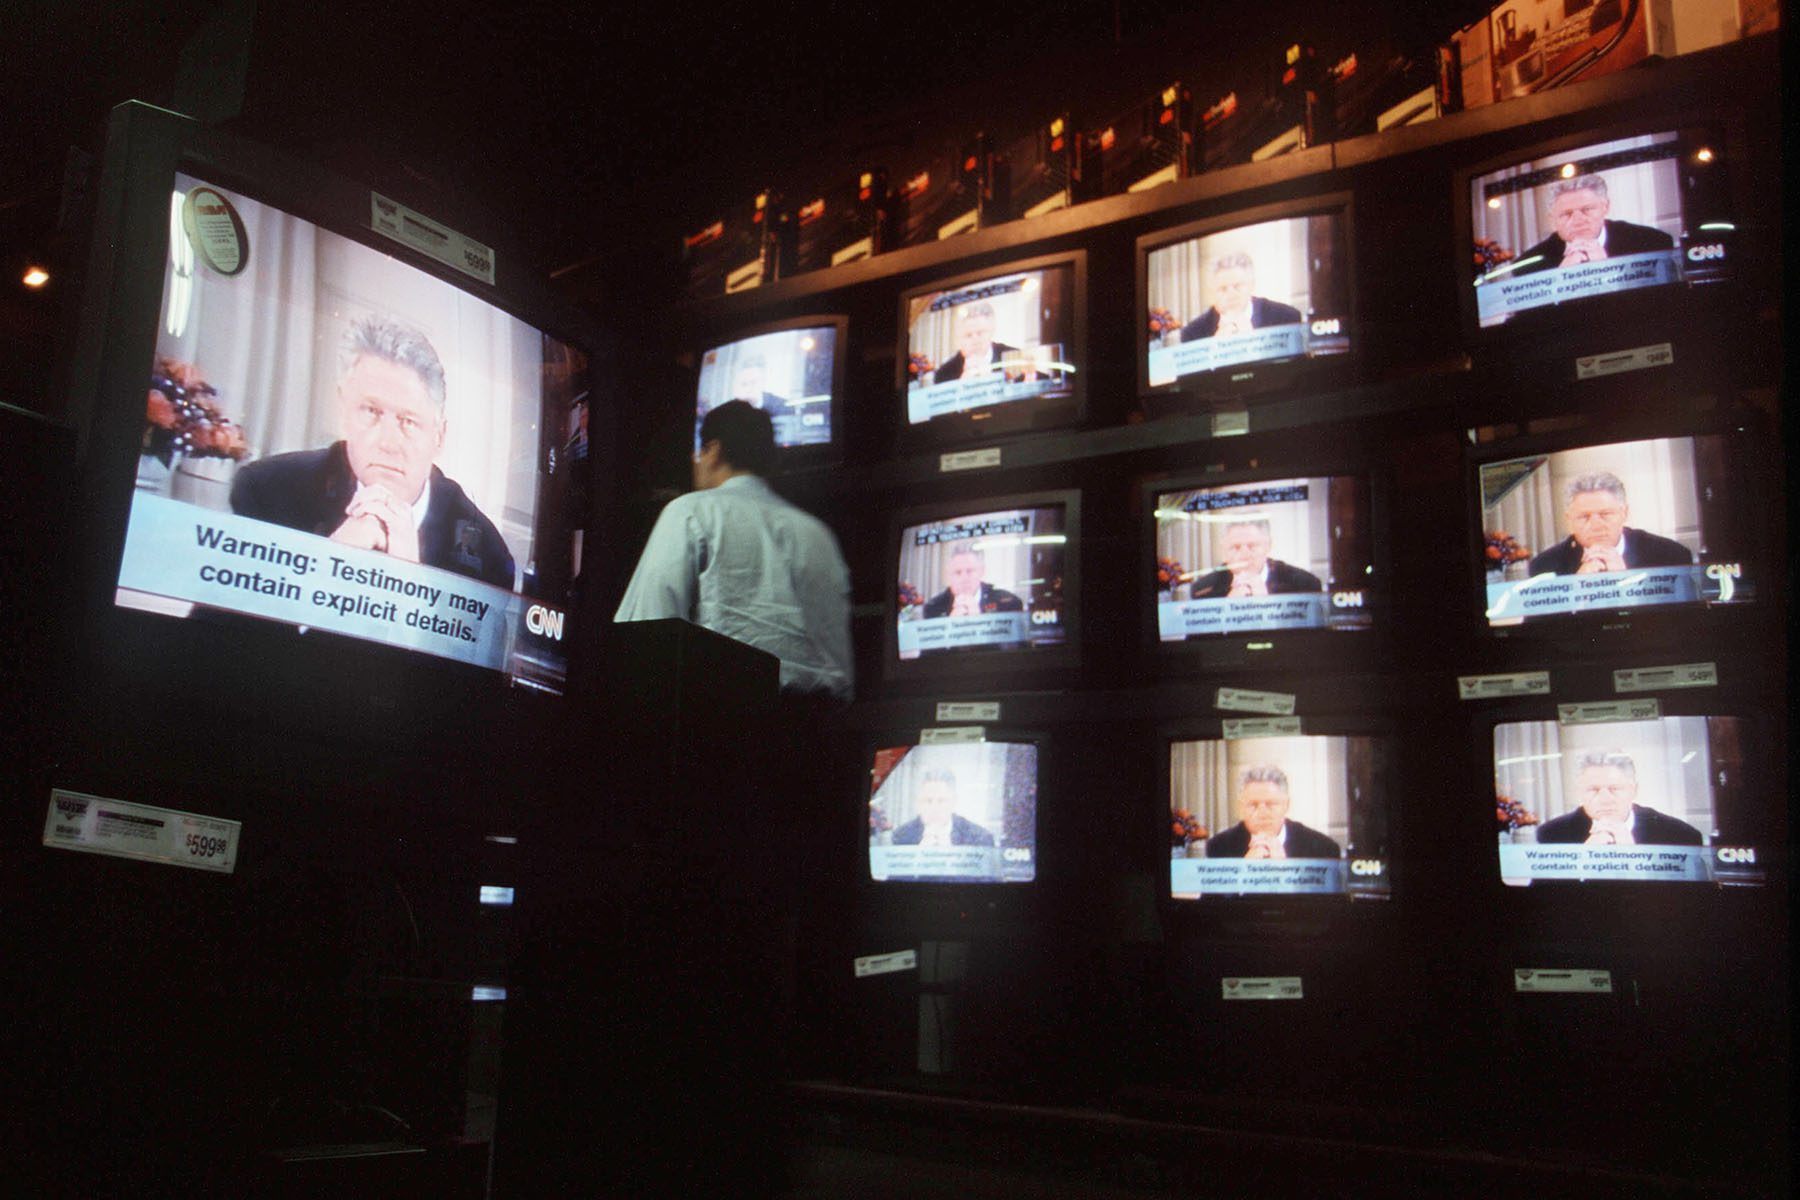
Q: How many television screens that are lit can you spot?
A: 11